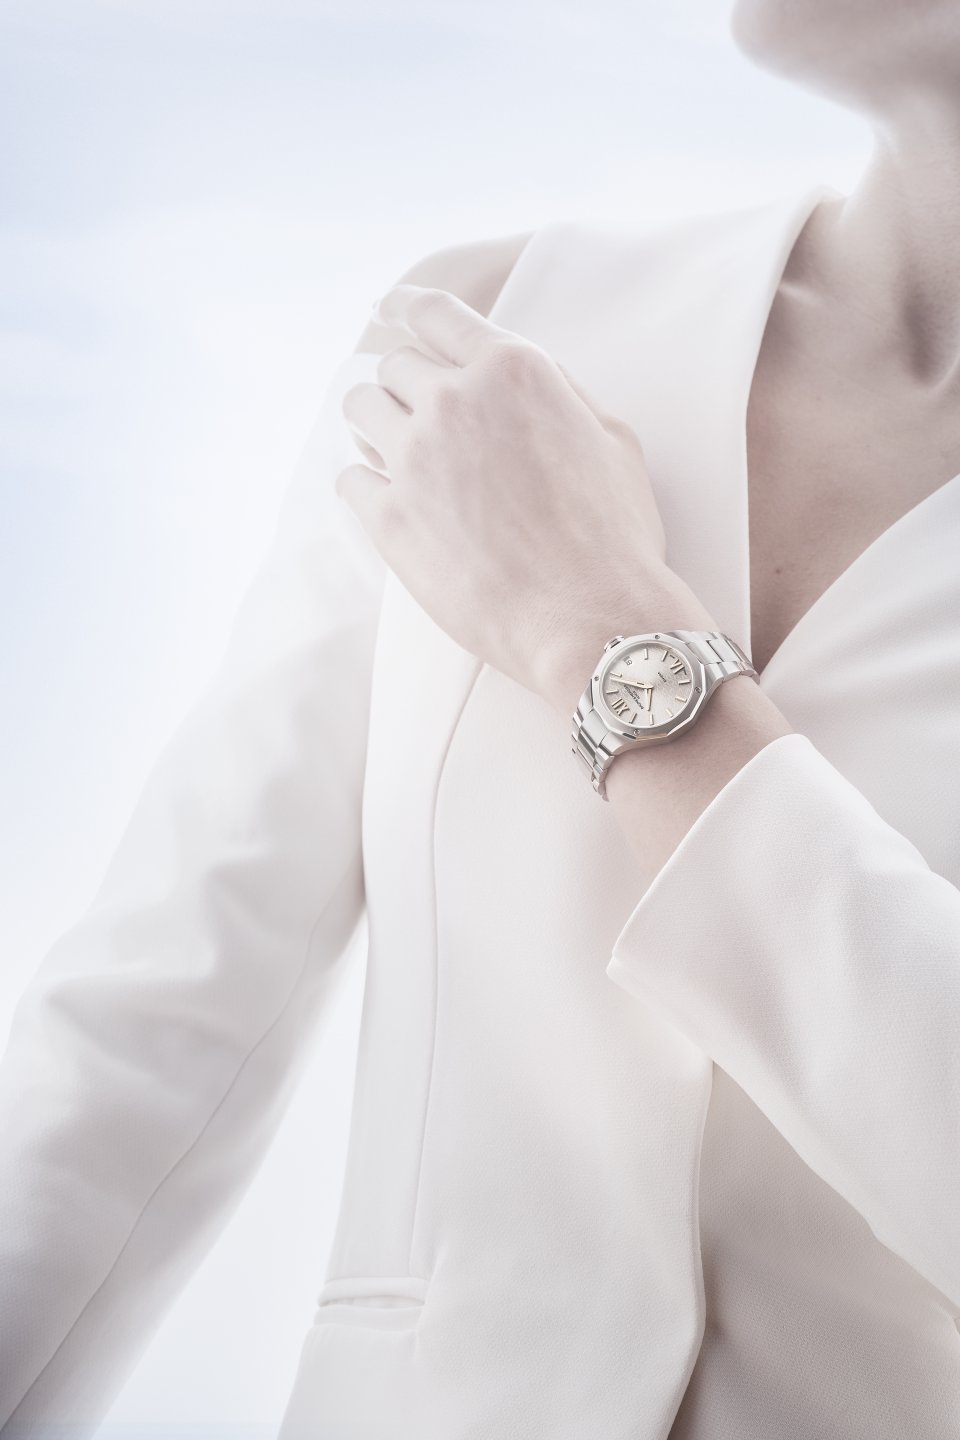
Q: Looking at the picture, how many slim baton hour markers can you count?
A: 9